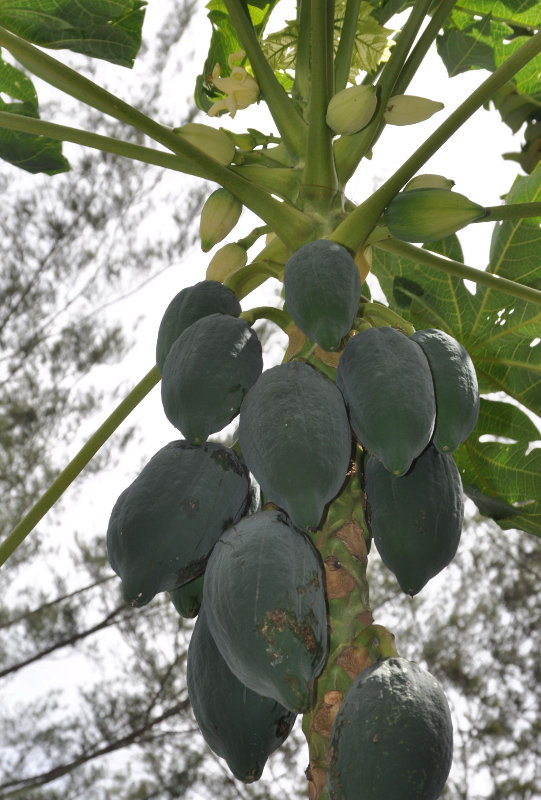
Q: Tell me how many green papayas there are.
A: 12